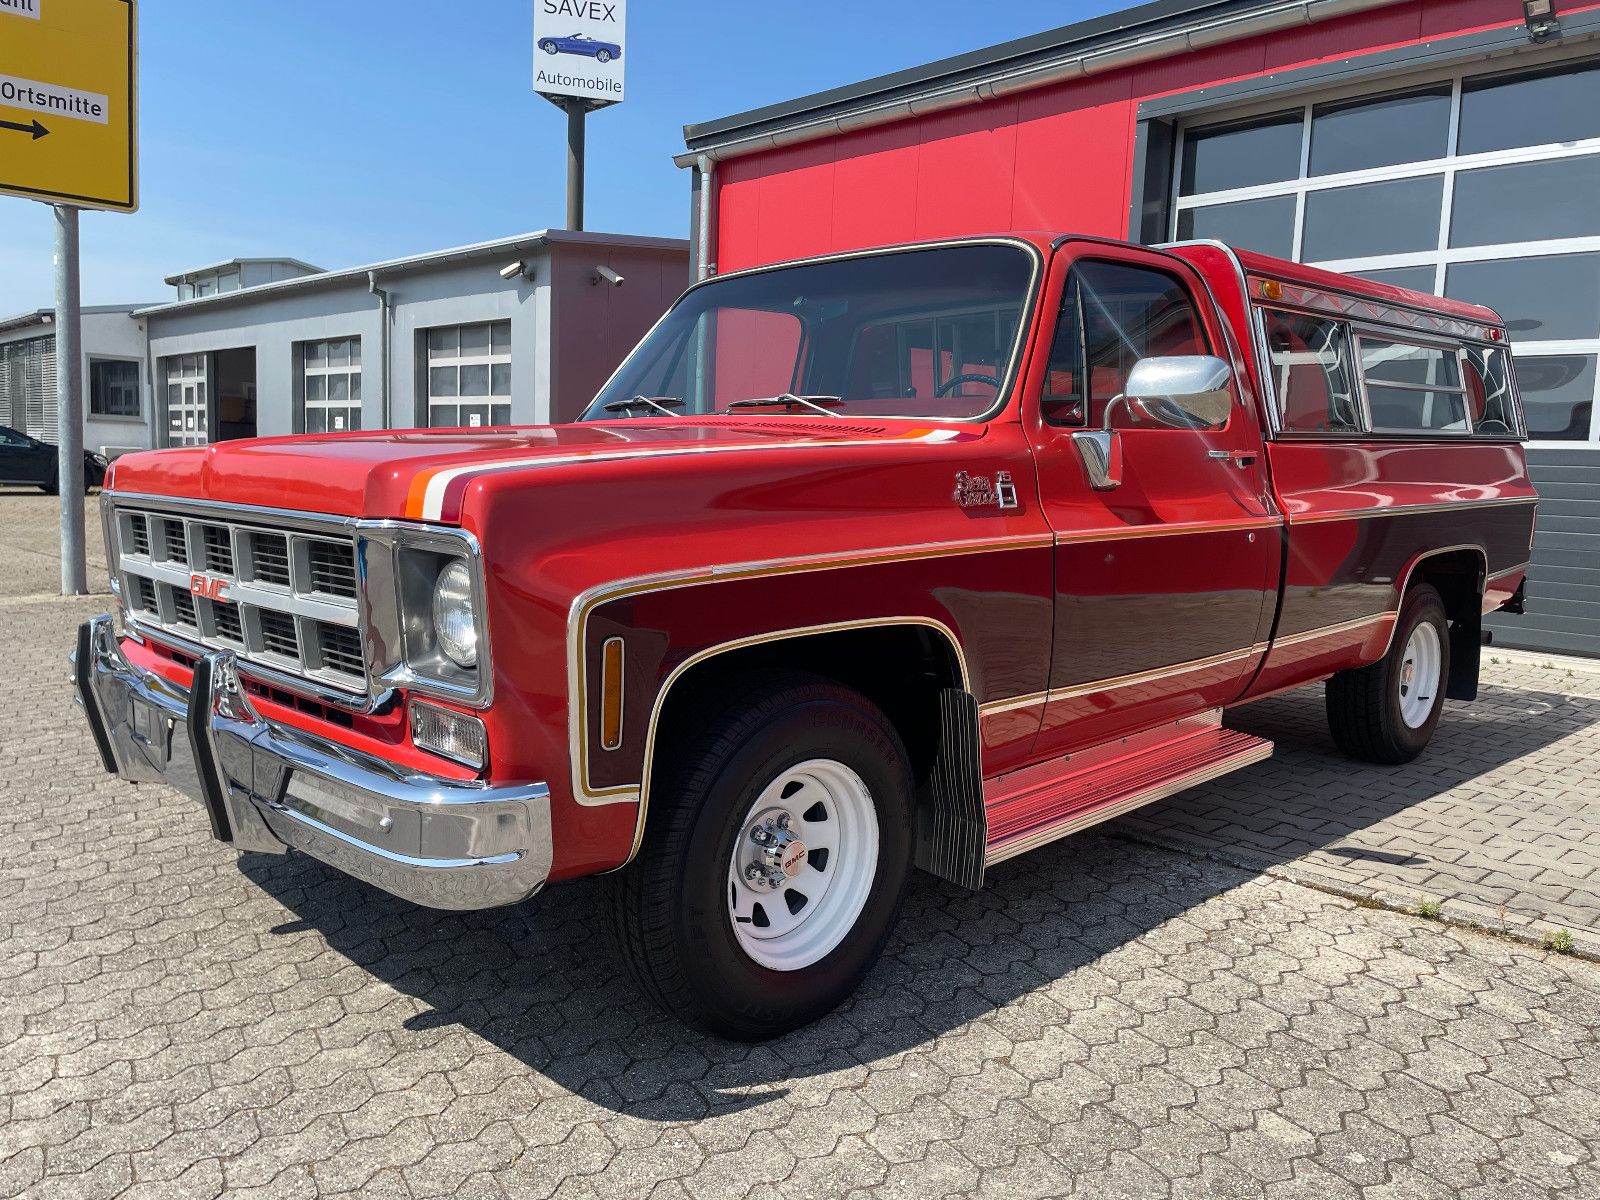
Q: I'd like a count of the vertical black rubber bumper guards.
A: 2